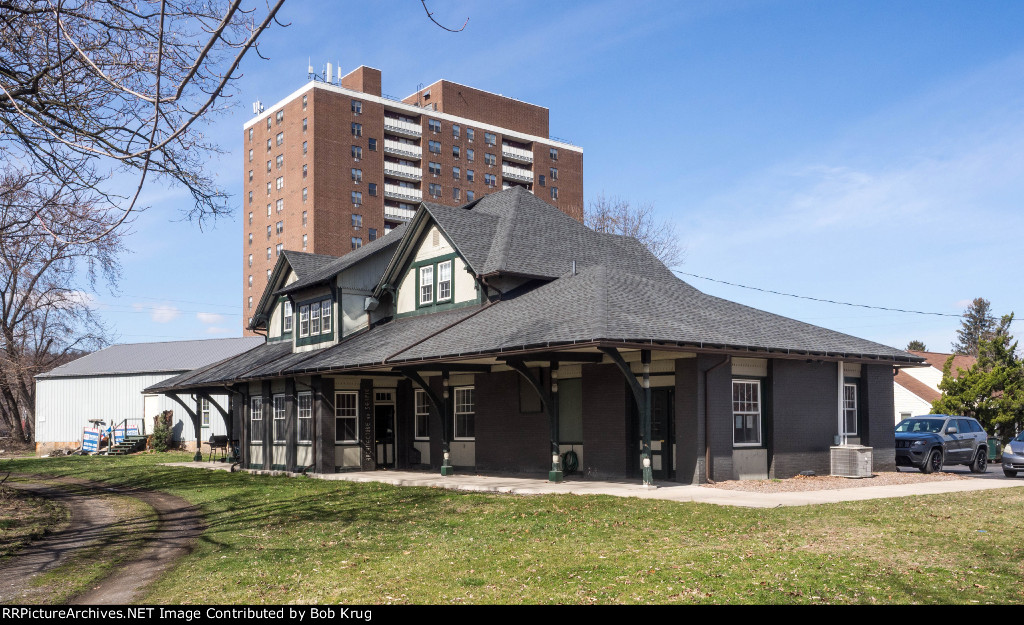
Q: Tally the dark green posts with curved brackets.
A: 5